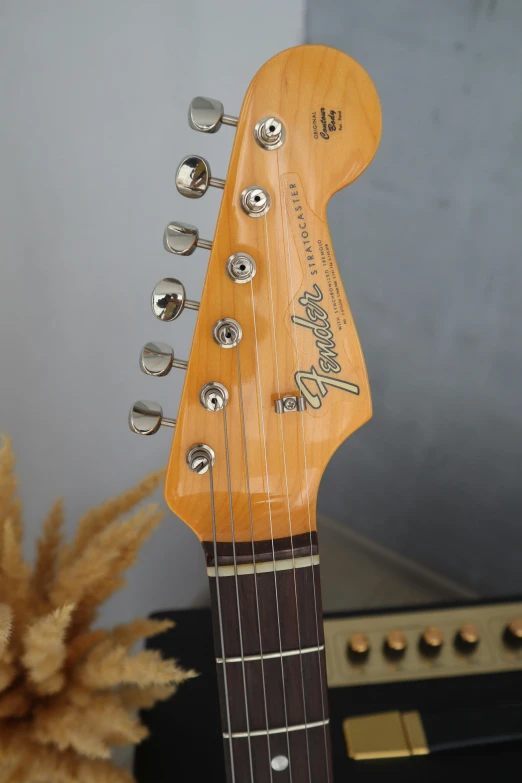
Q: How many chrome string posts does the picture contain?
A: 6